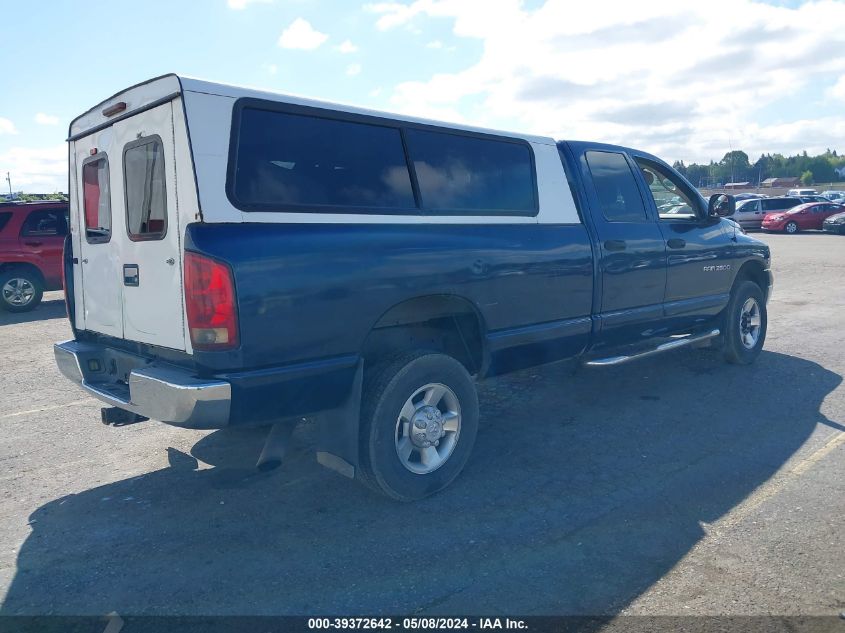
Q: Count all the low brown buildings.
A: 2